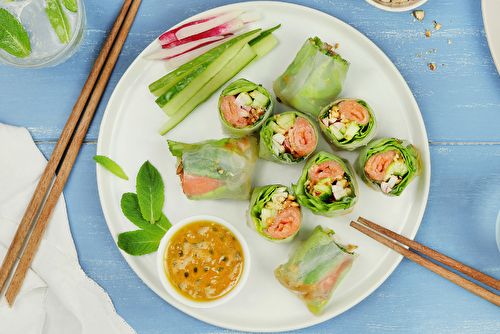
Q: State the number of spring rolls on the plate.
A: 9